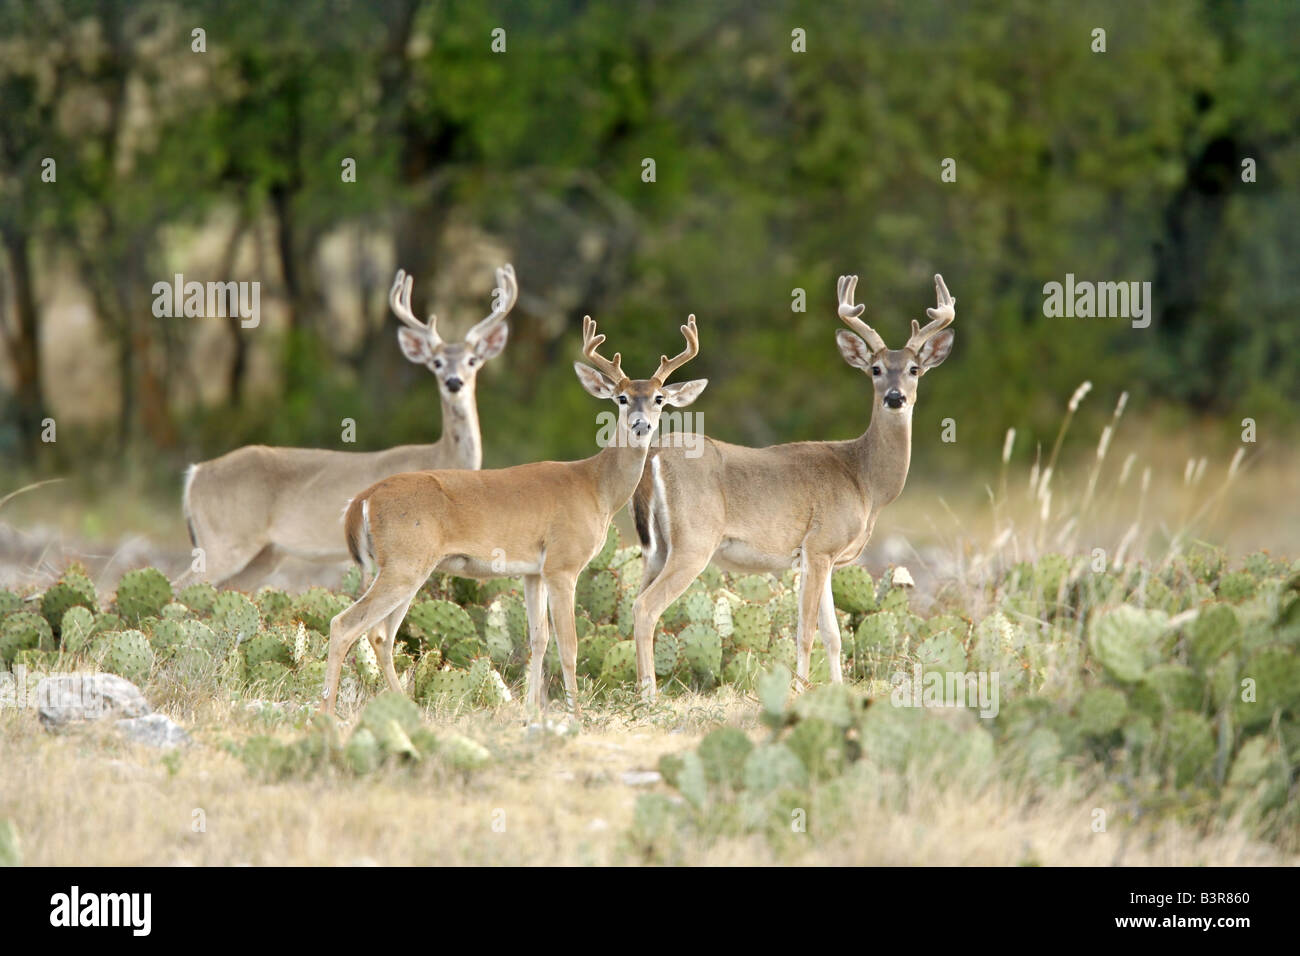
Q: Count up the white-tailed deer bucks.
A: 3